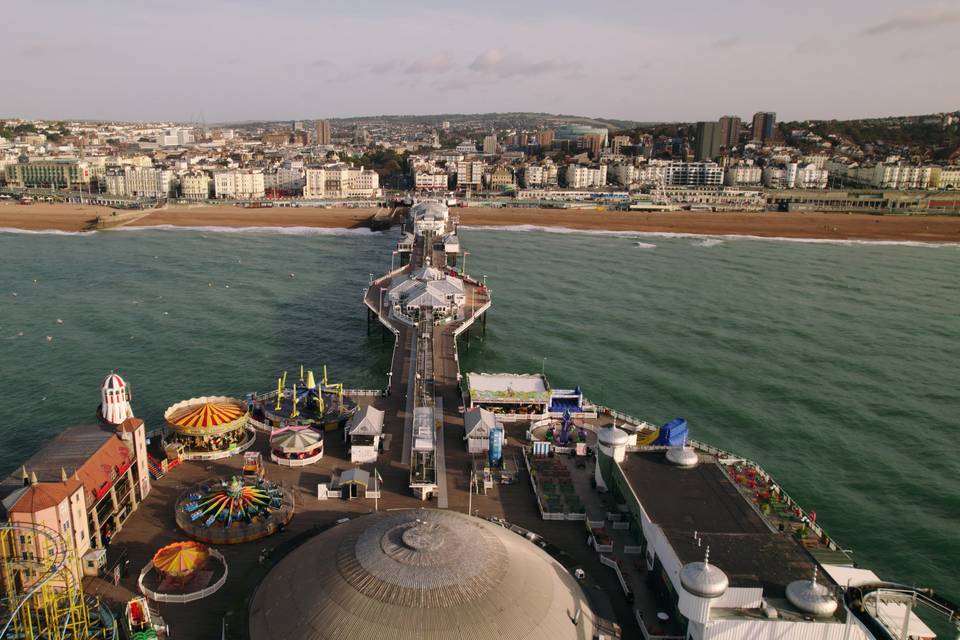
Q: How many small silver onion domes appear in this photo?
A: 4